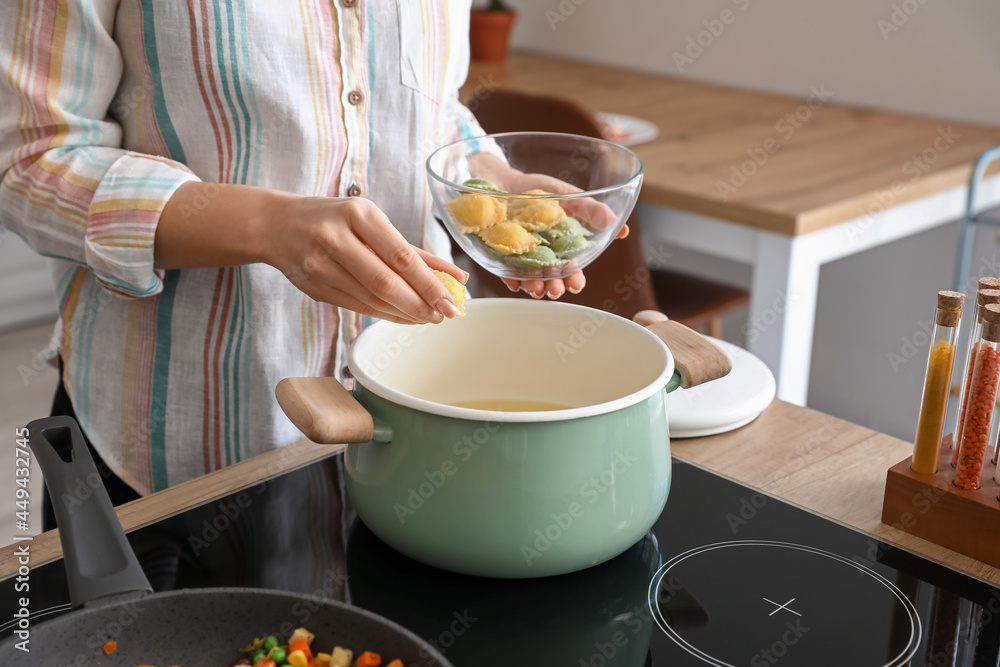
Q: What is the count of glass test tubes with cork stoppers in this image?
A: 4